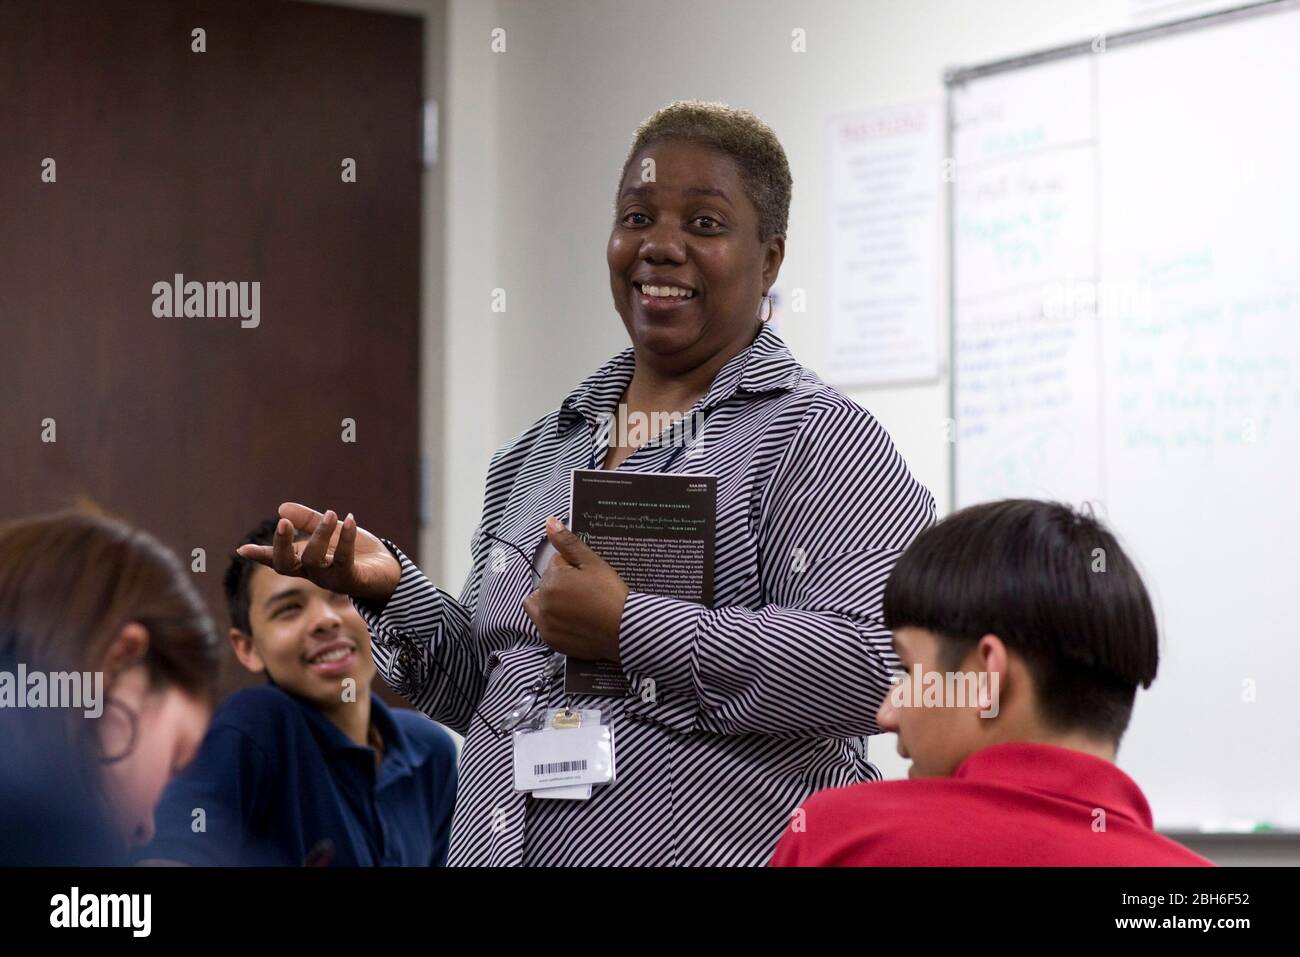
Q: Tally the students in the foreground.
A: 3